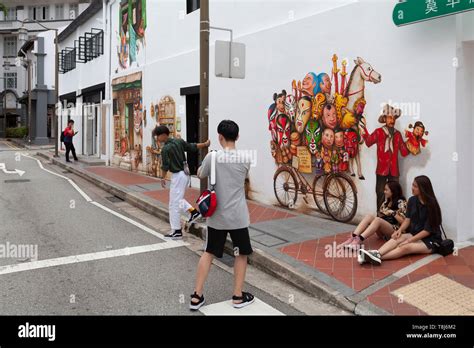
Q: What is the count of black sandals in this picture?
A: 2